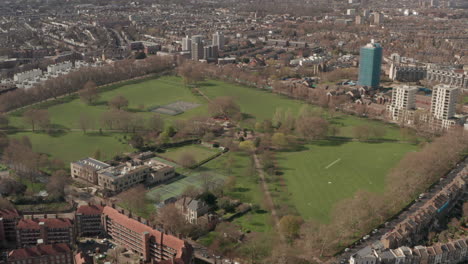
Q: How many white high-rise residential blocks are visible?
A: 2